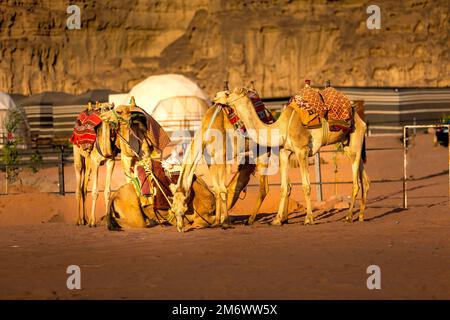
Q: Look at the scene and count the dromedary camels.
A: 5